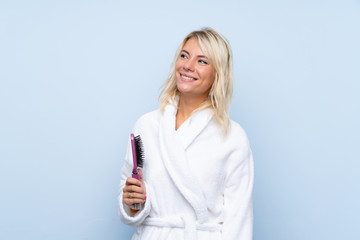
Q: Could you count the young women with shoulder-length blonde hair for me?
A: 1